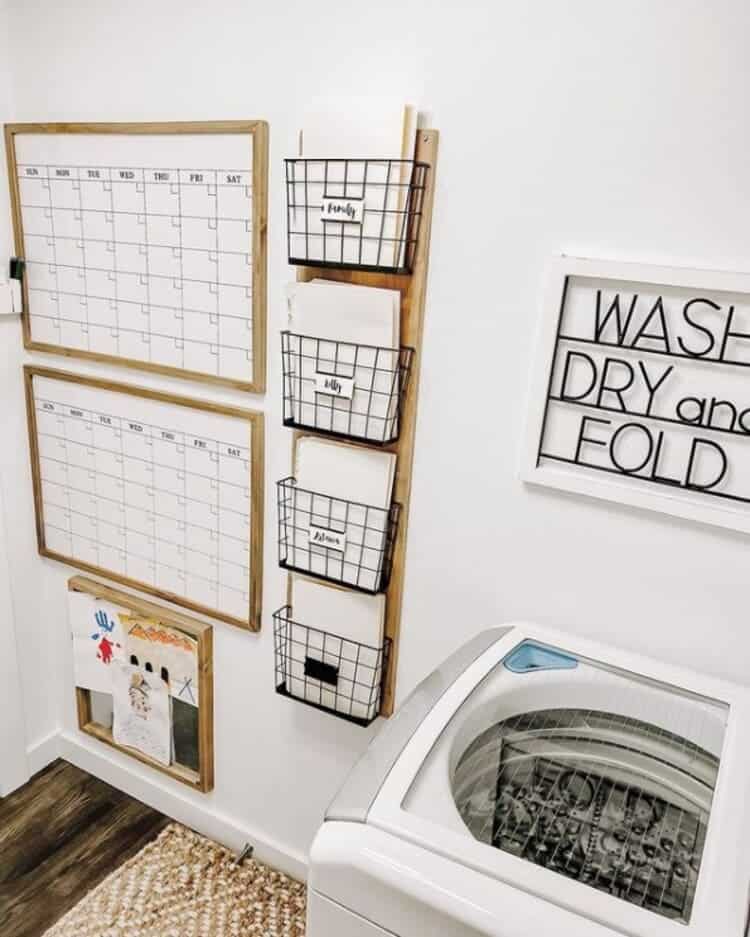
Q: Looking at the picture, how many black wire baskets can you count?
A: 4